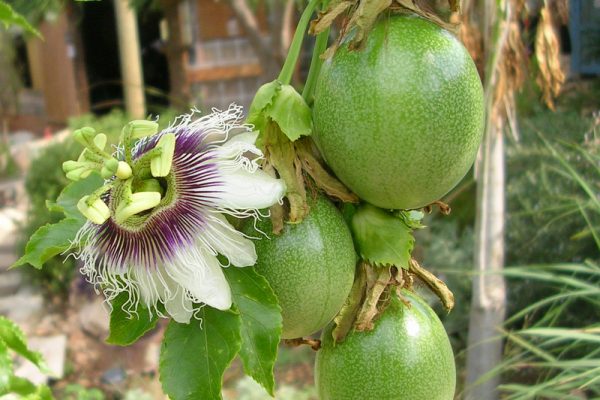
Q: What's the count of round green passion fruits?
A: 3